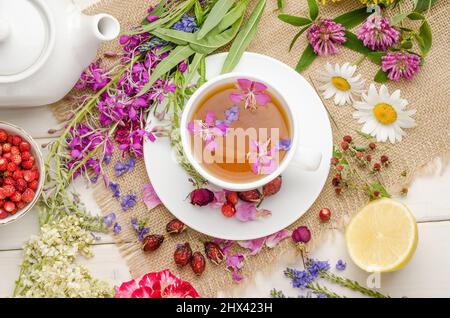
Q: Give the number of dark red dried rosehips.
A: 7